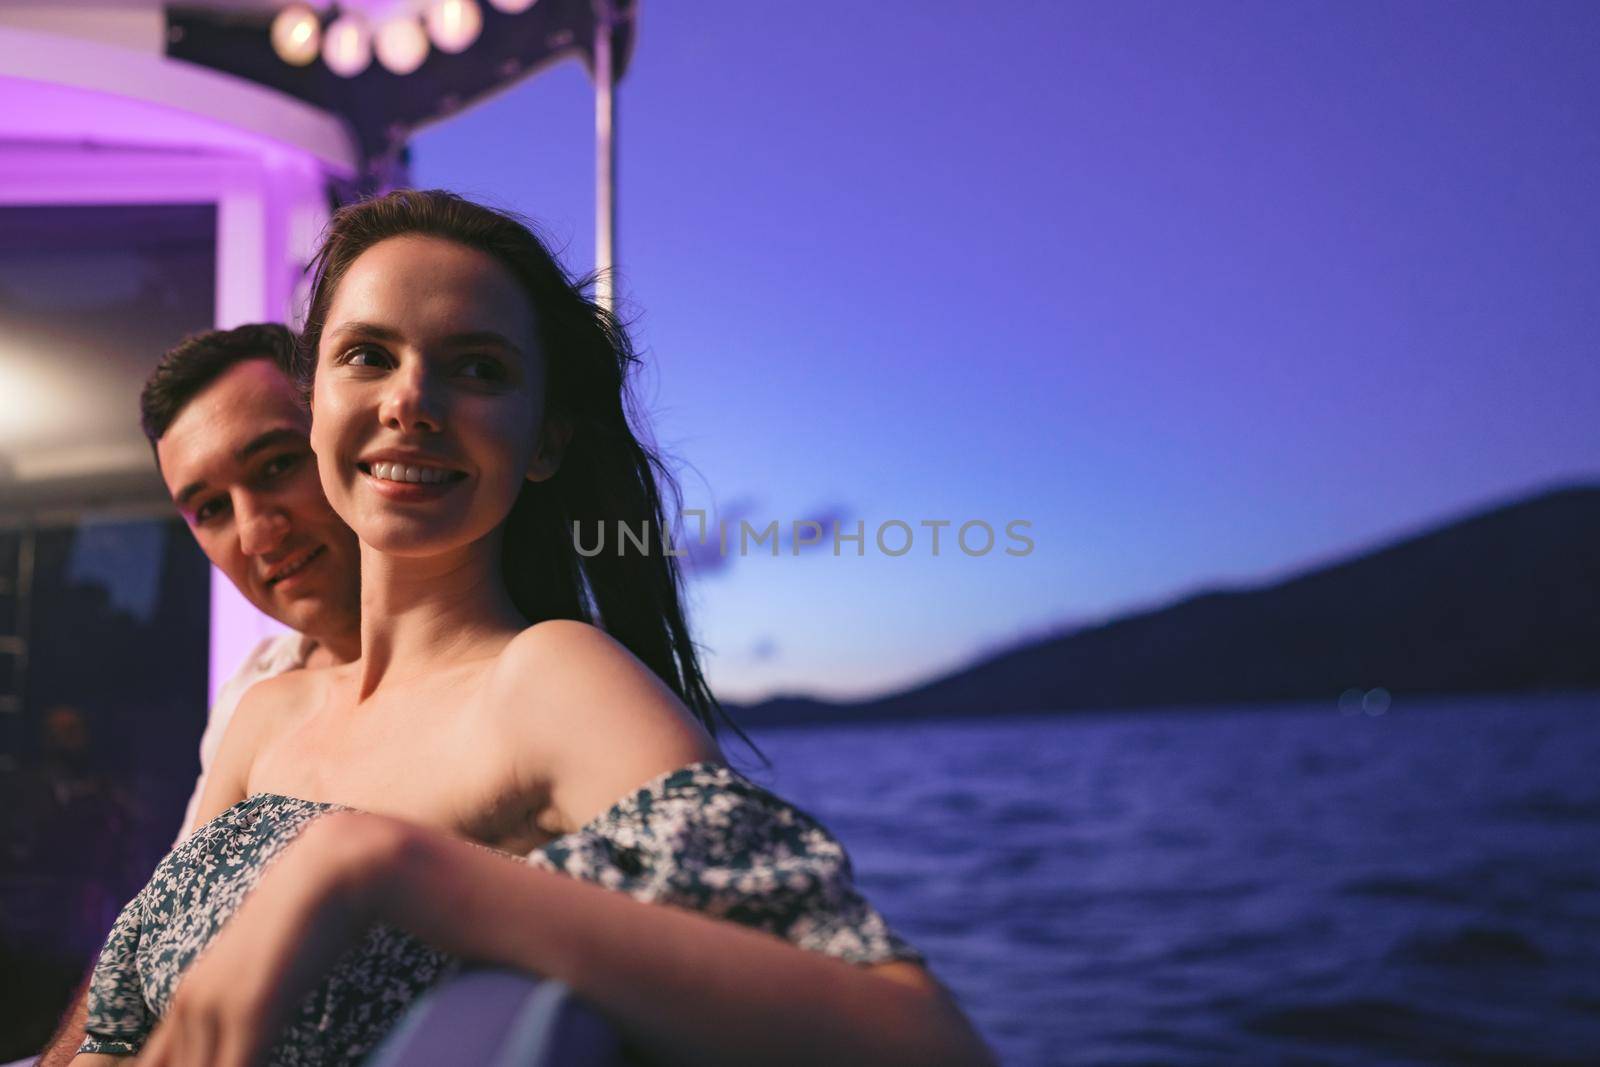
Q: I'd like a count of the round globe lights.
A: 5